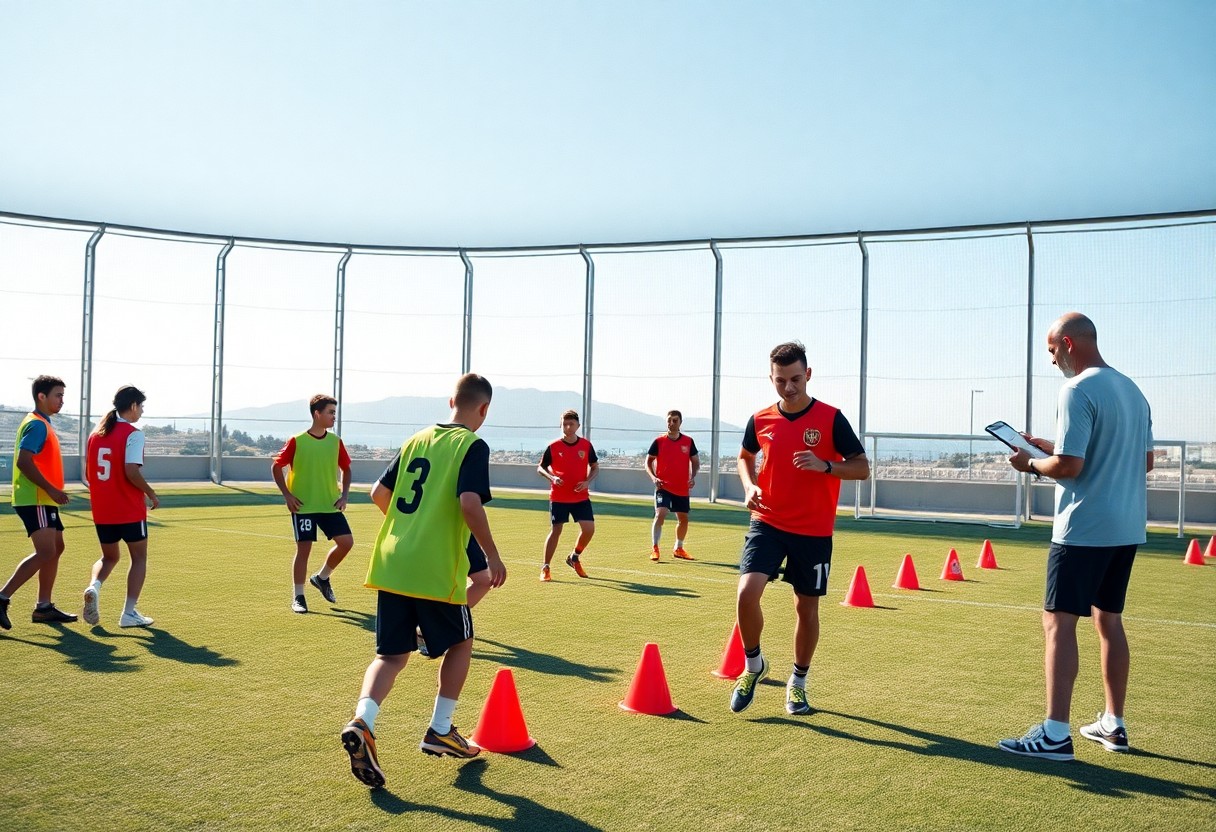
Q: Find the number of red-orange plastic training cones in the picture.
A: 9